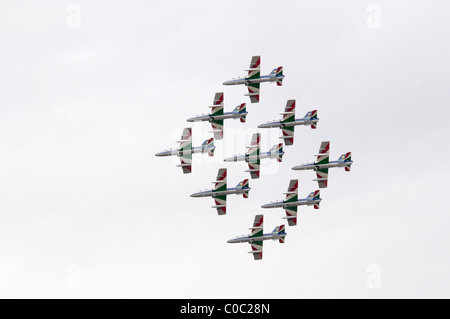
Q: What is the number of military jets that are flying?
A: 9